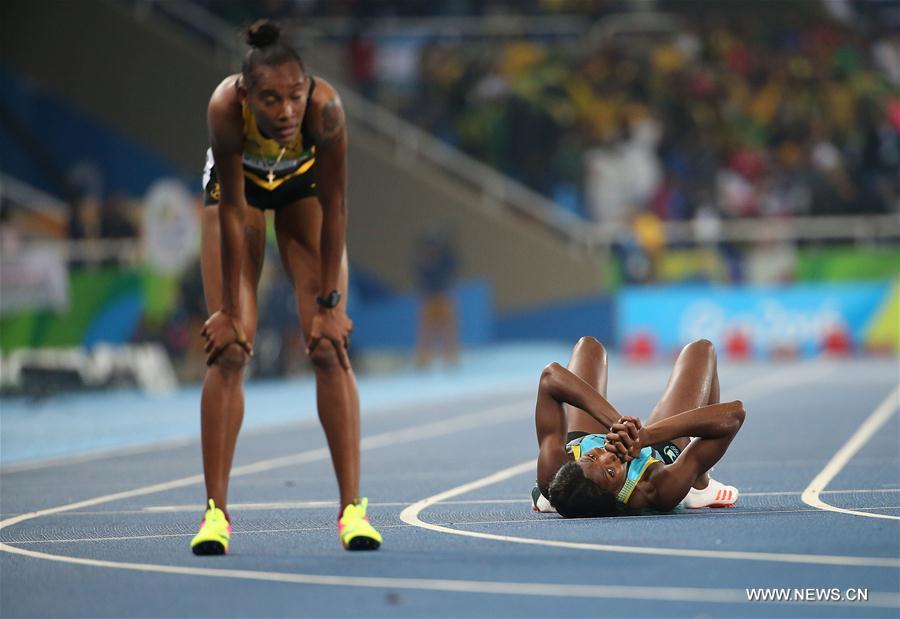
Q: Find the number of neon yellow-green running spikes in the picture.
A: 2